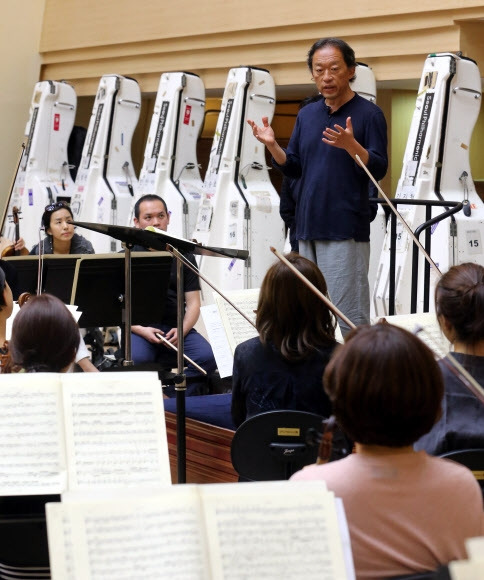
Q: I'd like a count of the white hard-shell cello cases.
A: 6